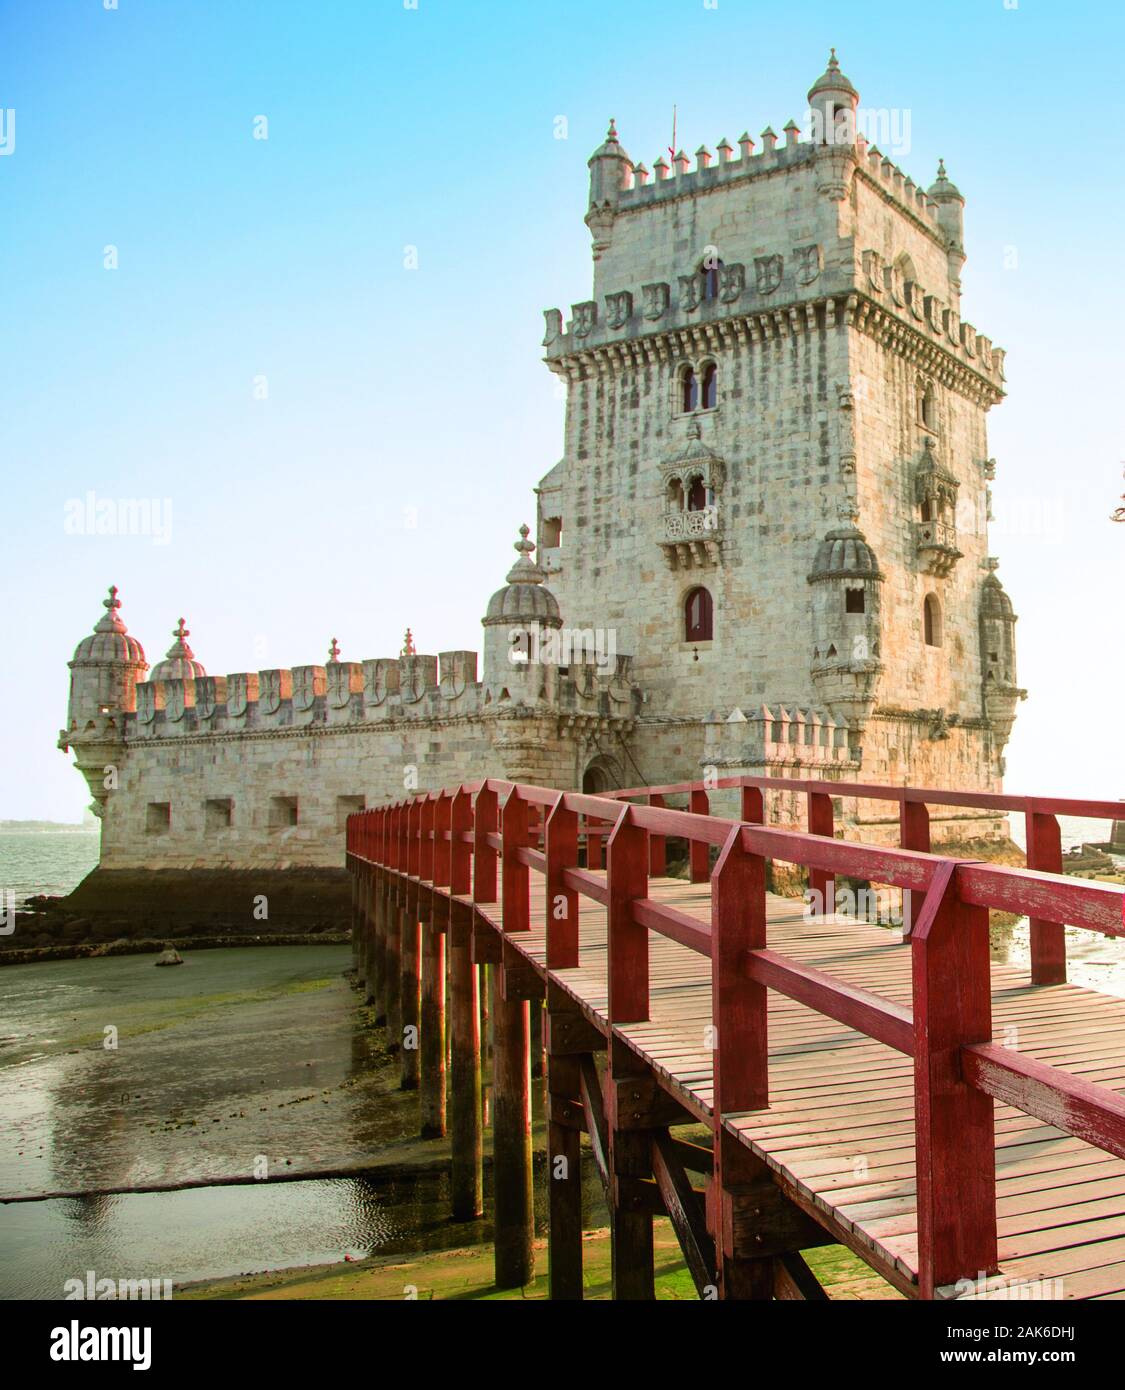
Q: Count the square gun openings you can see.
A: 4